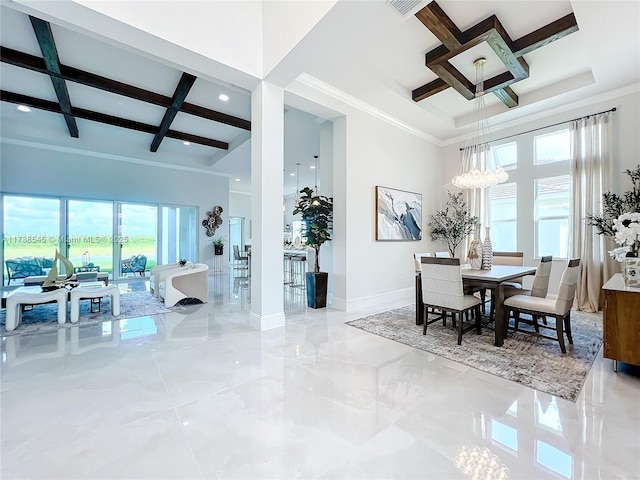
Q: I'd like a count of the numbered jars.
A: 0